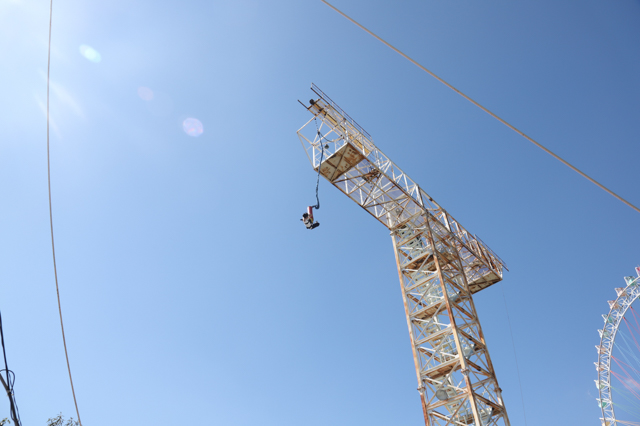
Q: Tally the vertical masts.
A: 1